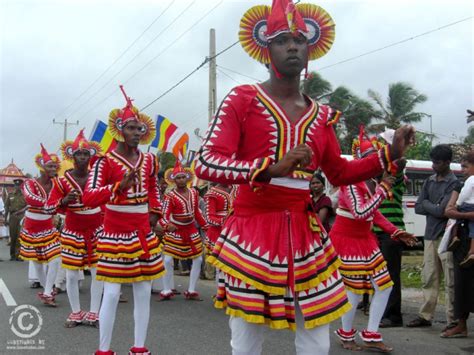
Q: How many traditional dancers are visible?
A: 7